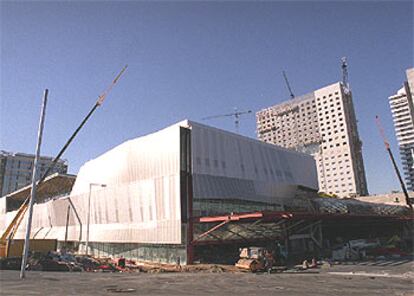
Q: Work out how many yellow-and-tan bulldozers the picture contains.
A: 1